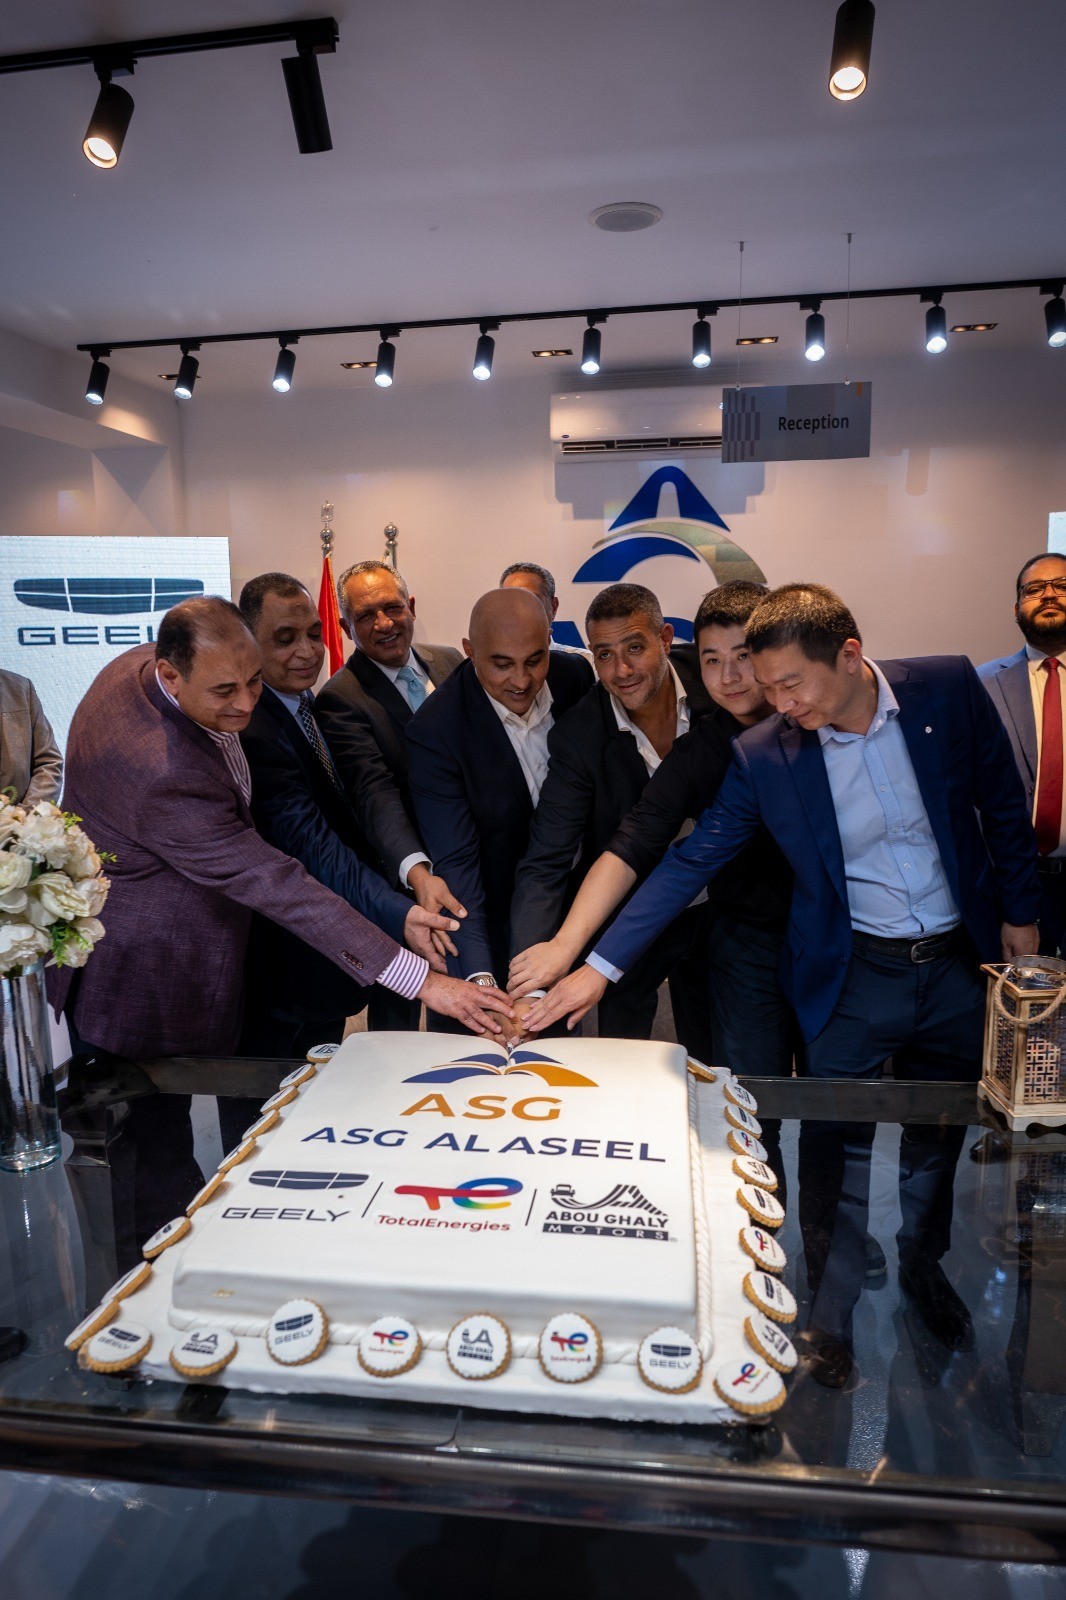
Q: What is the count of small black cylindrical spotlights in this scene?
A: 13